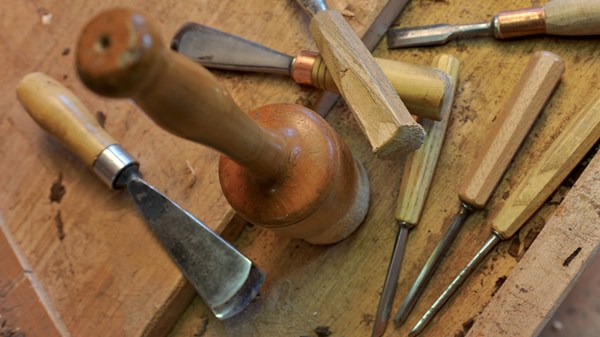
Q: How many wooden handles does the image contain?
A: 8